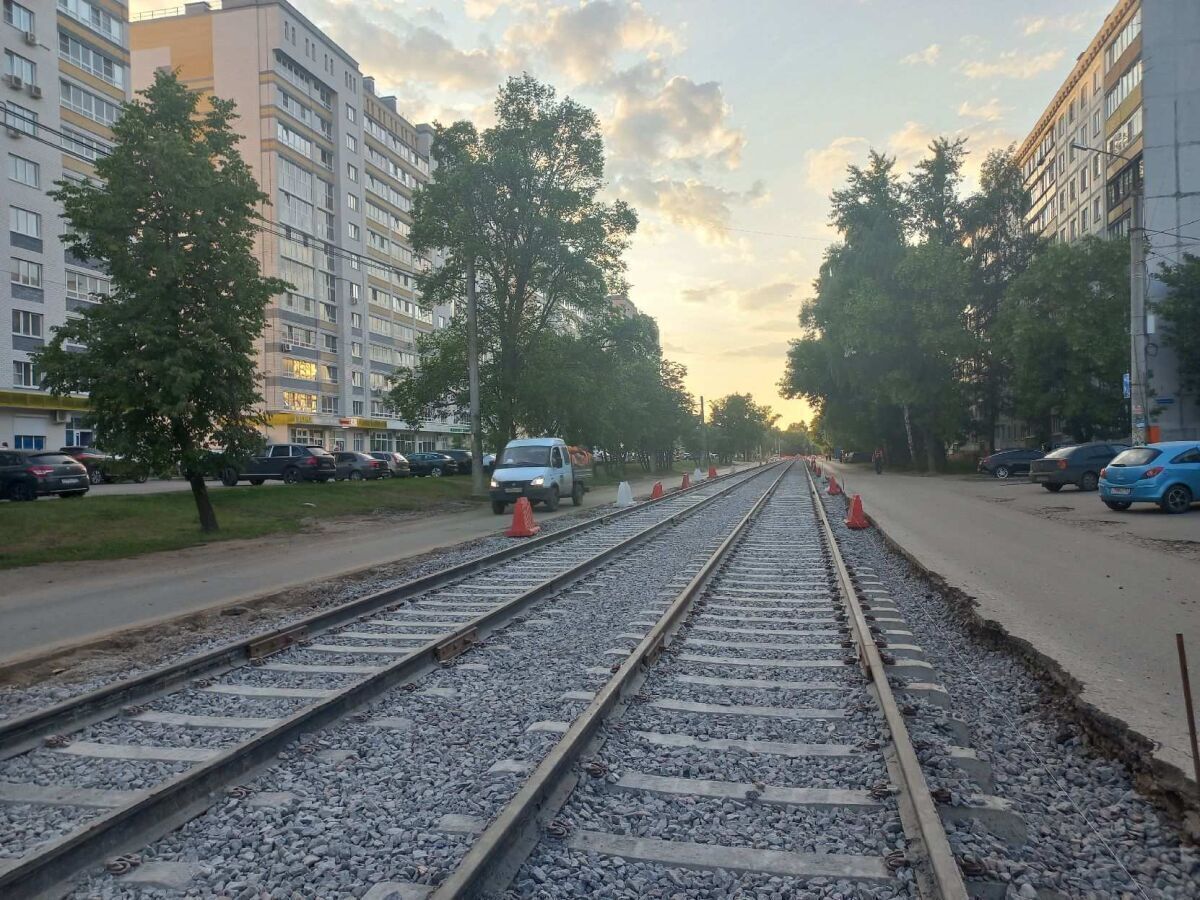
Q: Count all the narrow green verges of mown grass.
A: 1